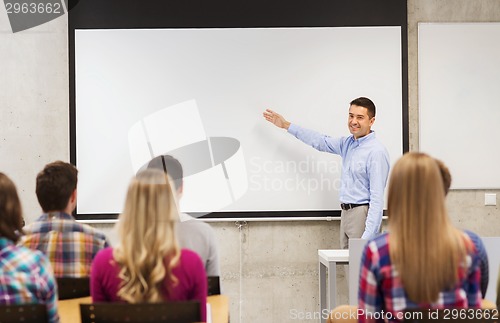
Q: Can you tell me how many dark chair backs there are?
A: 5